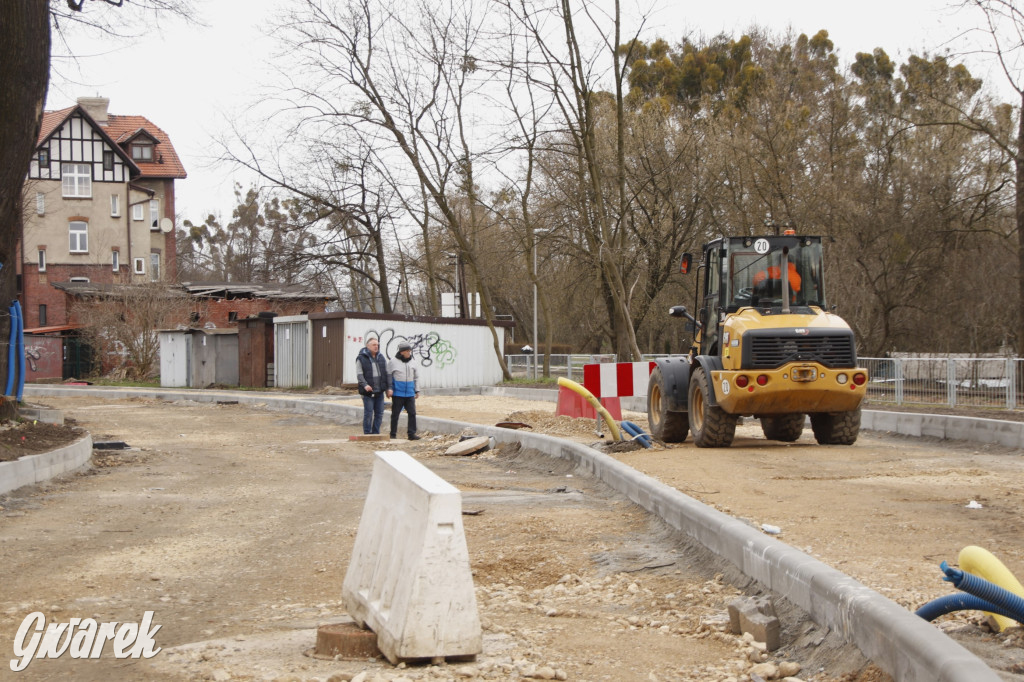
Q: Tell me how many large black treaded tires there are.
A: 4